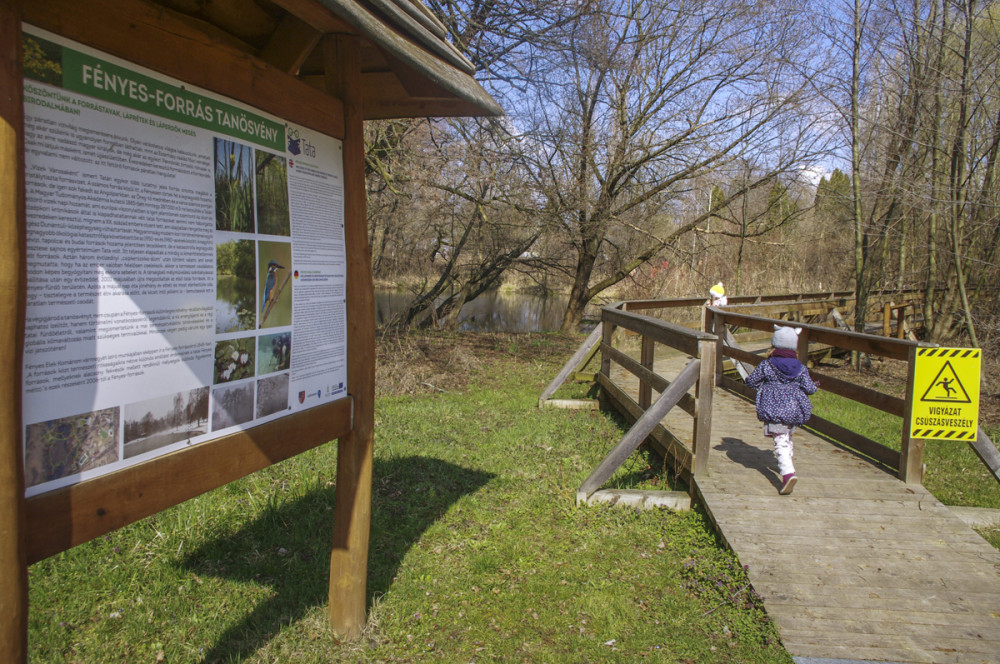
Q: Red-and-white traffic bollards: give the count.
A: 0